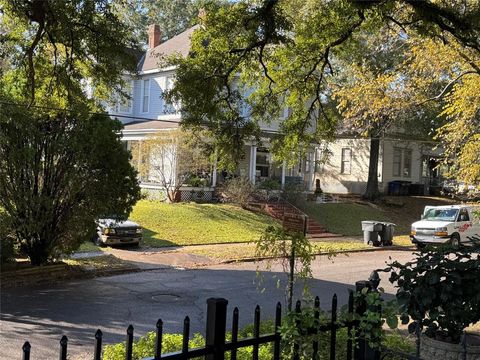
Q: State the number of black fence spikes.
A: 13